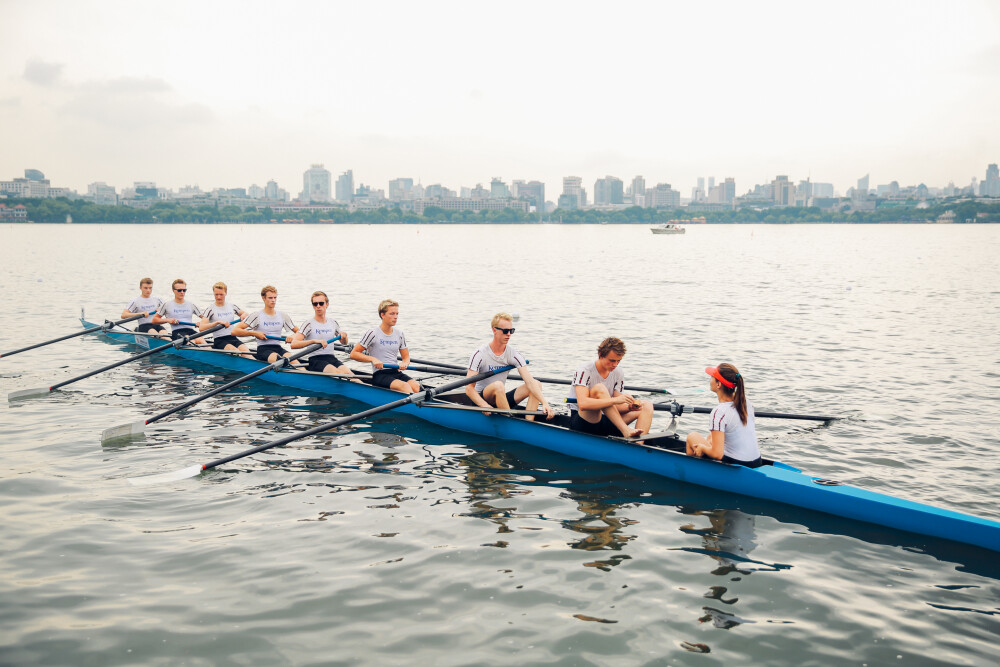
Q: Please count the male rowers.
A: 8